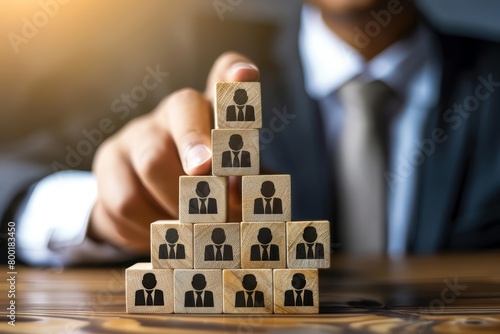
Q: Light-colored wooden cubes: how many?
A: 12